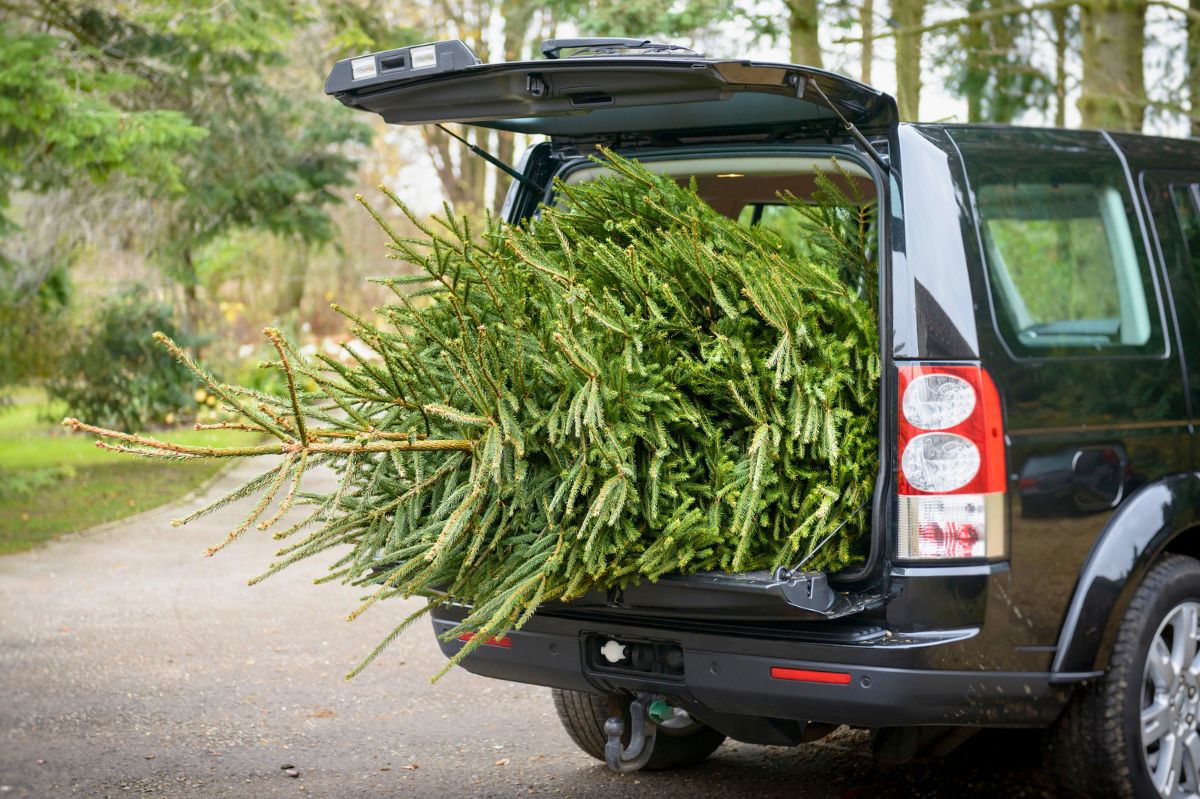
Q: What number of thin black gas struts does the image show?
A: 2